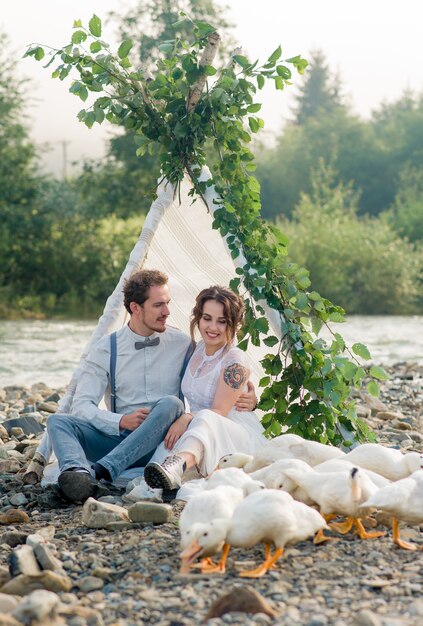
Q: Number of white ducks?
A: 9